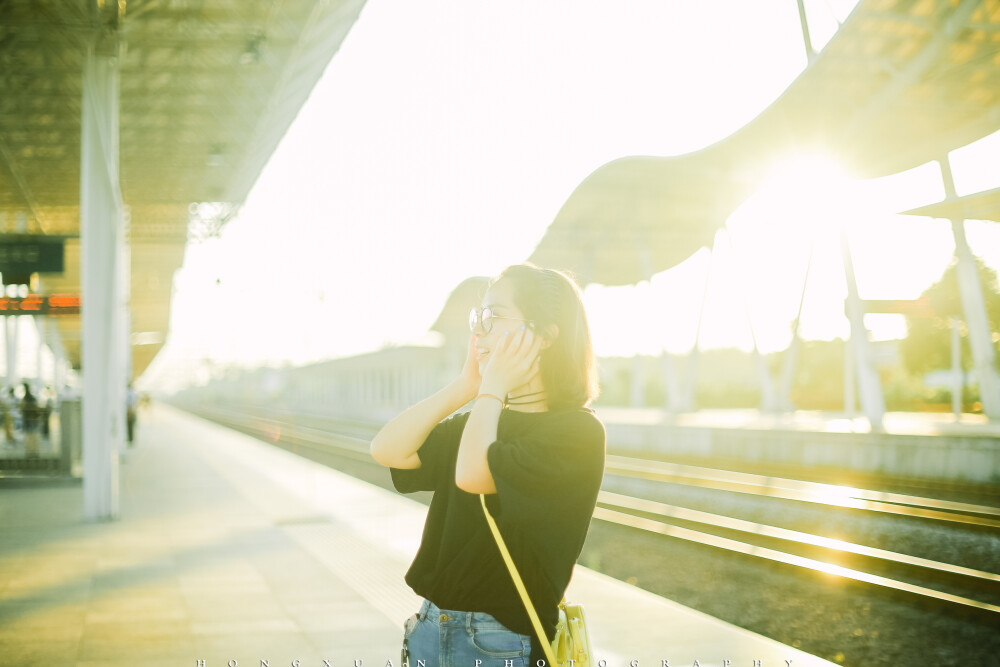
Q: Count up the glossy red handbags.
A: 0